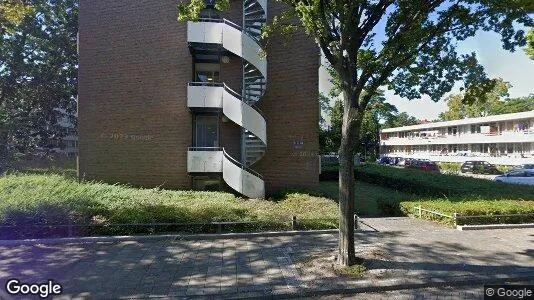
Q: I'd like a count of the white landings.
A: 3